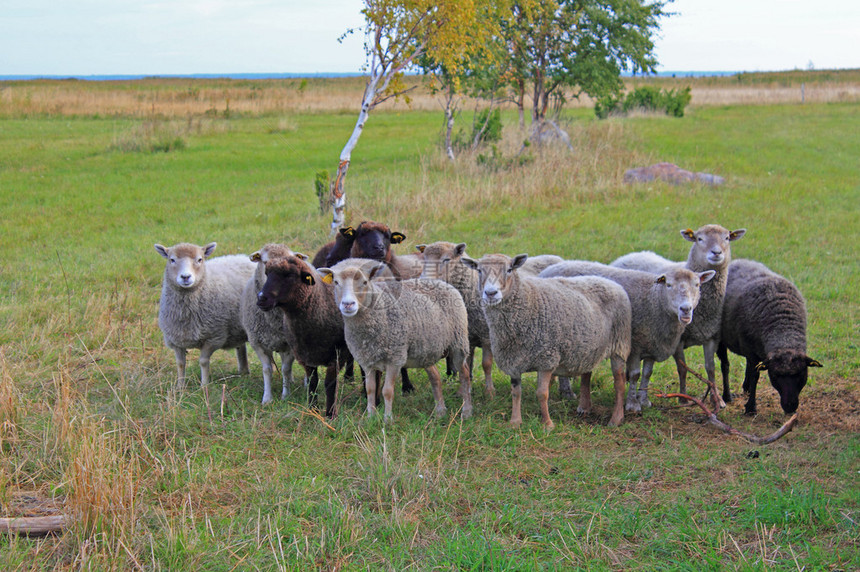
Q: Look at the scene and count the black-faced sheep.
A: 4